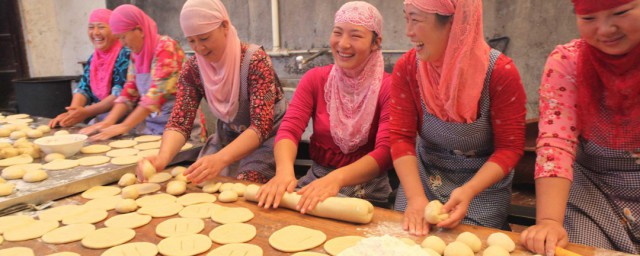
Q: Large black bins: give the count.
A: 1